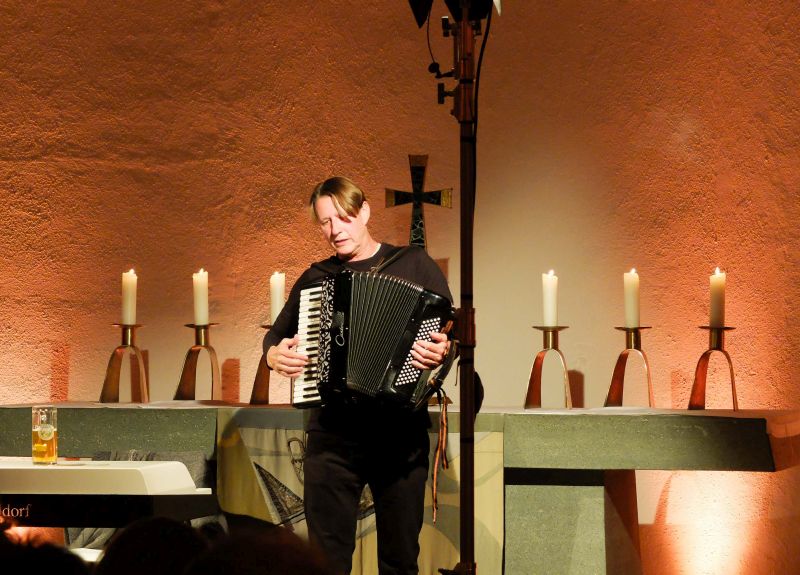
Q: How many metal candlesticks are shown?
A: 6